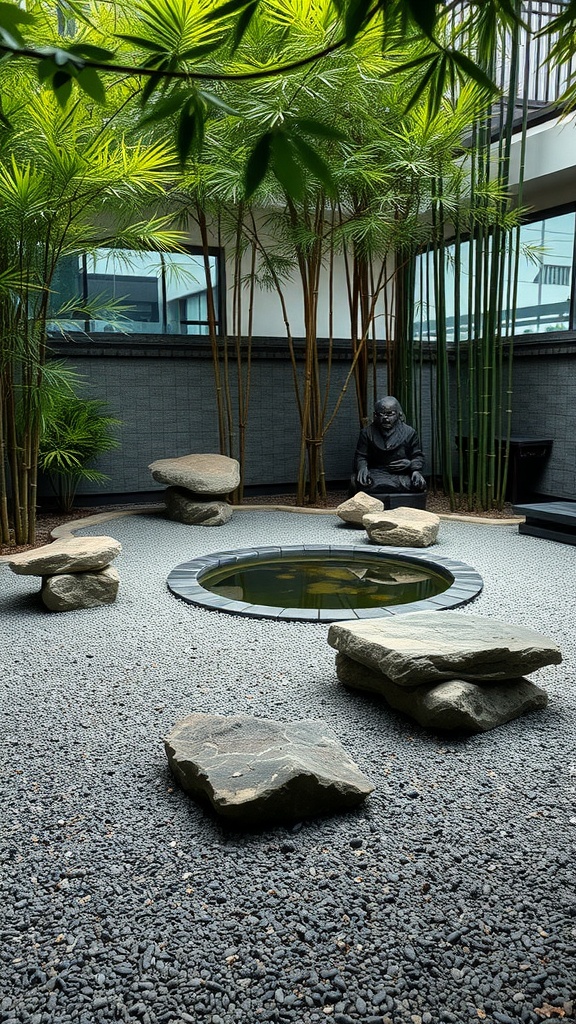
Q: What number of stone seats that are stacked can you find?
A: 3